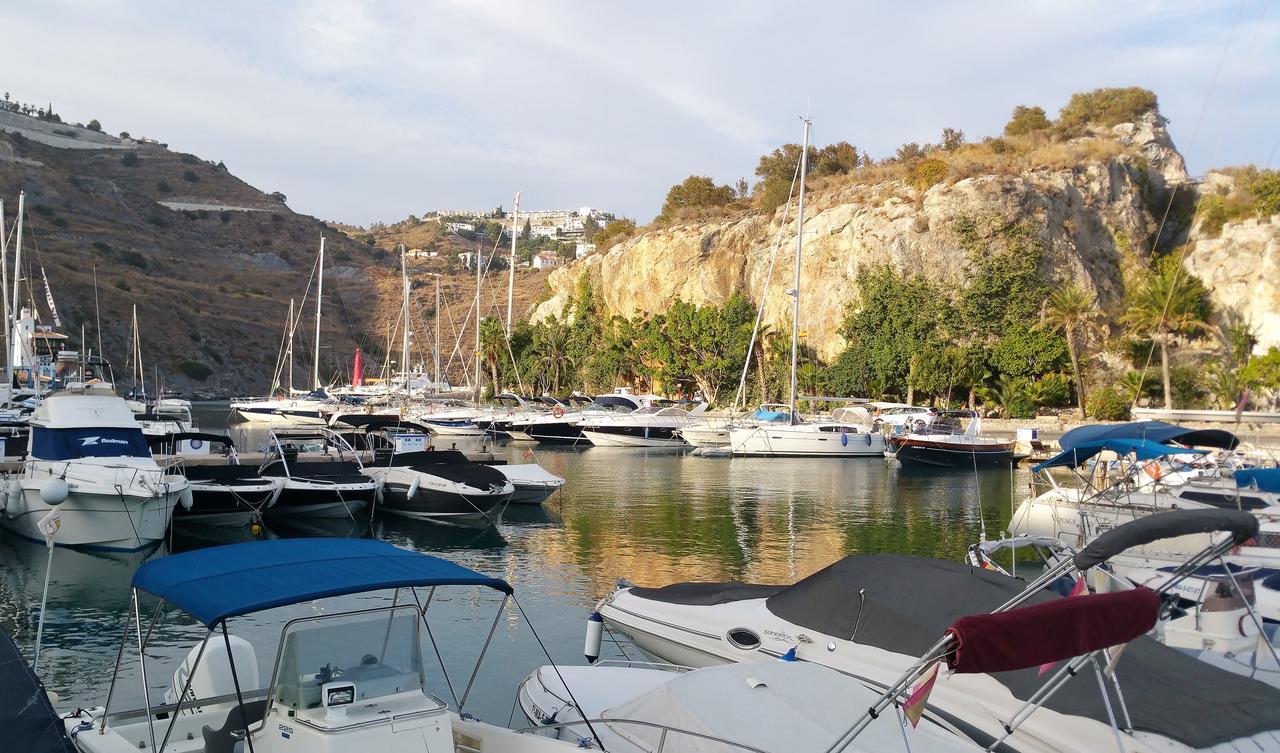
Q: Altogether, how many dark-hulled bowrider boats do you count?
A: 3